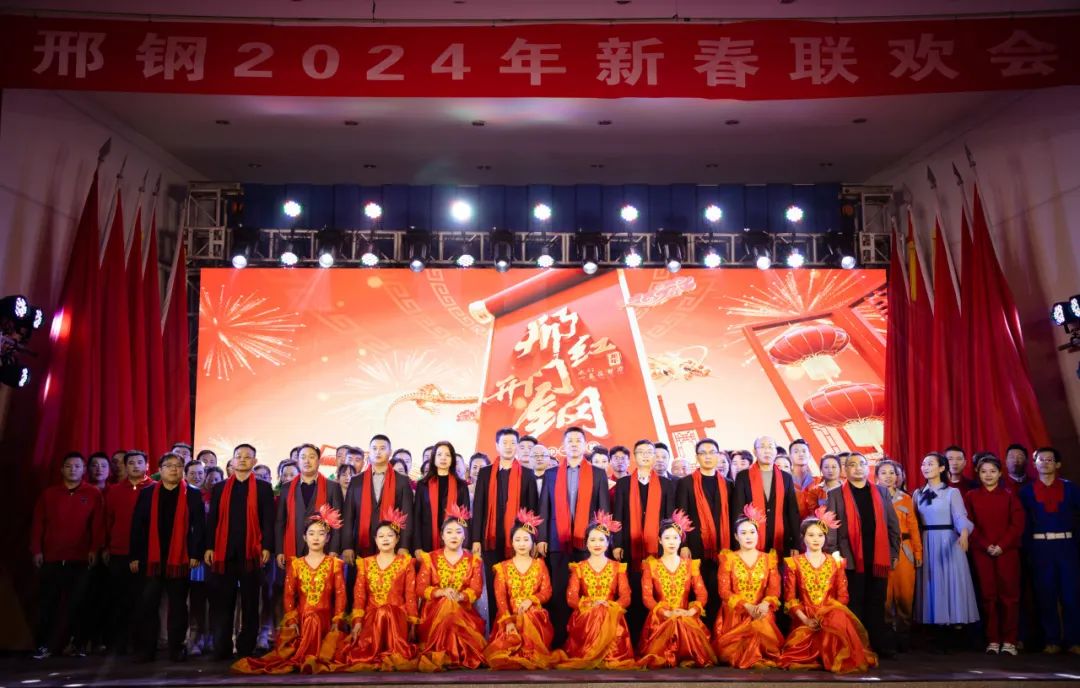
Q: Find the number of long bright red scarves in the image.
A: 11